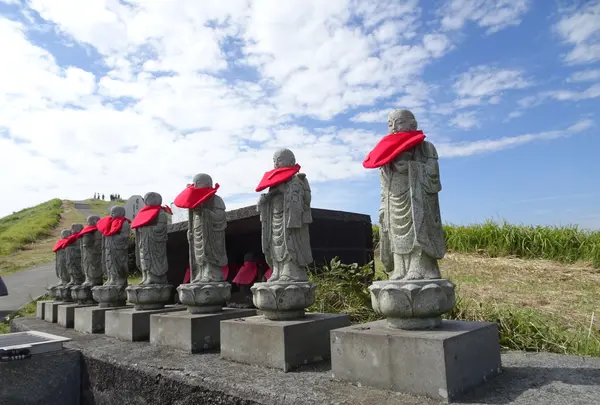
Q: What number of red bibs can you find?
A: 12